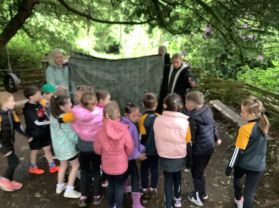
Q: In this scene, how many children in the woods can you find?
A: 14